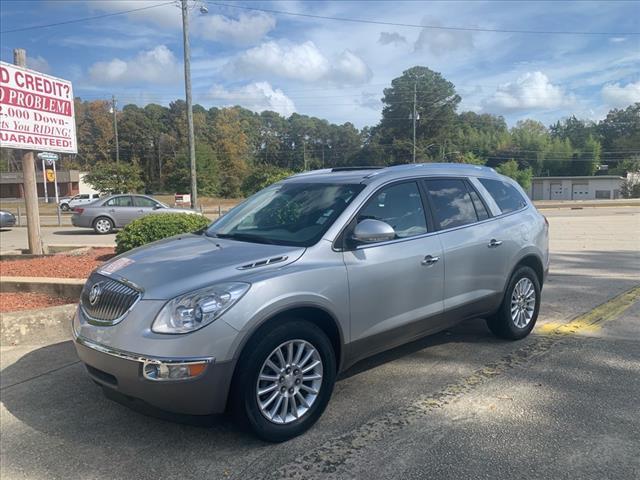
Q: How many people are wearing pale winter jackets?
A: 0